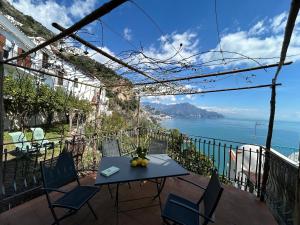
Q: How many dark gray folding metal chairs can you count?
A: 4